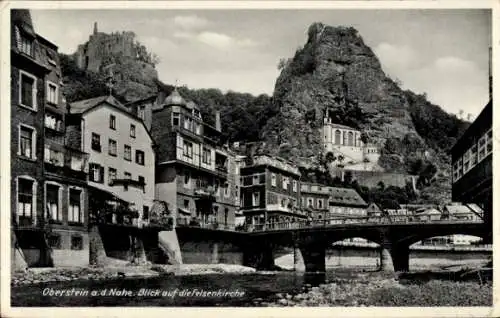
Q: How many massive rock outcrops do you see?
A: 2